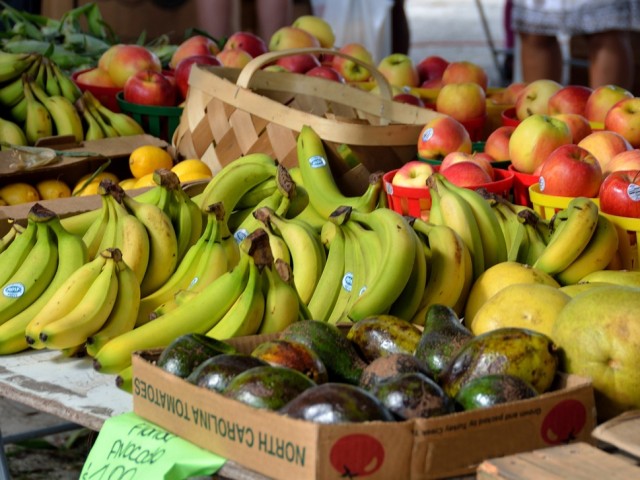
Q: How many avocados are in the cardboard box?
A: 12